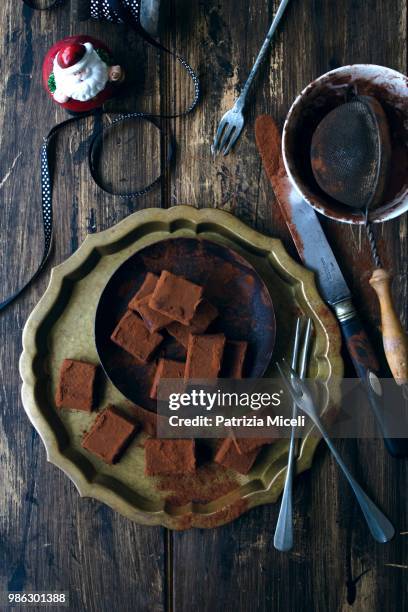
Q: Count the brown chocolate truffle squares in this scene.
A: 13